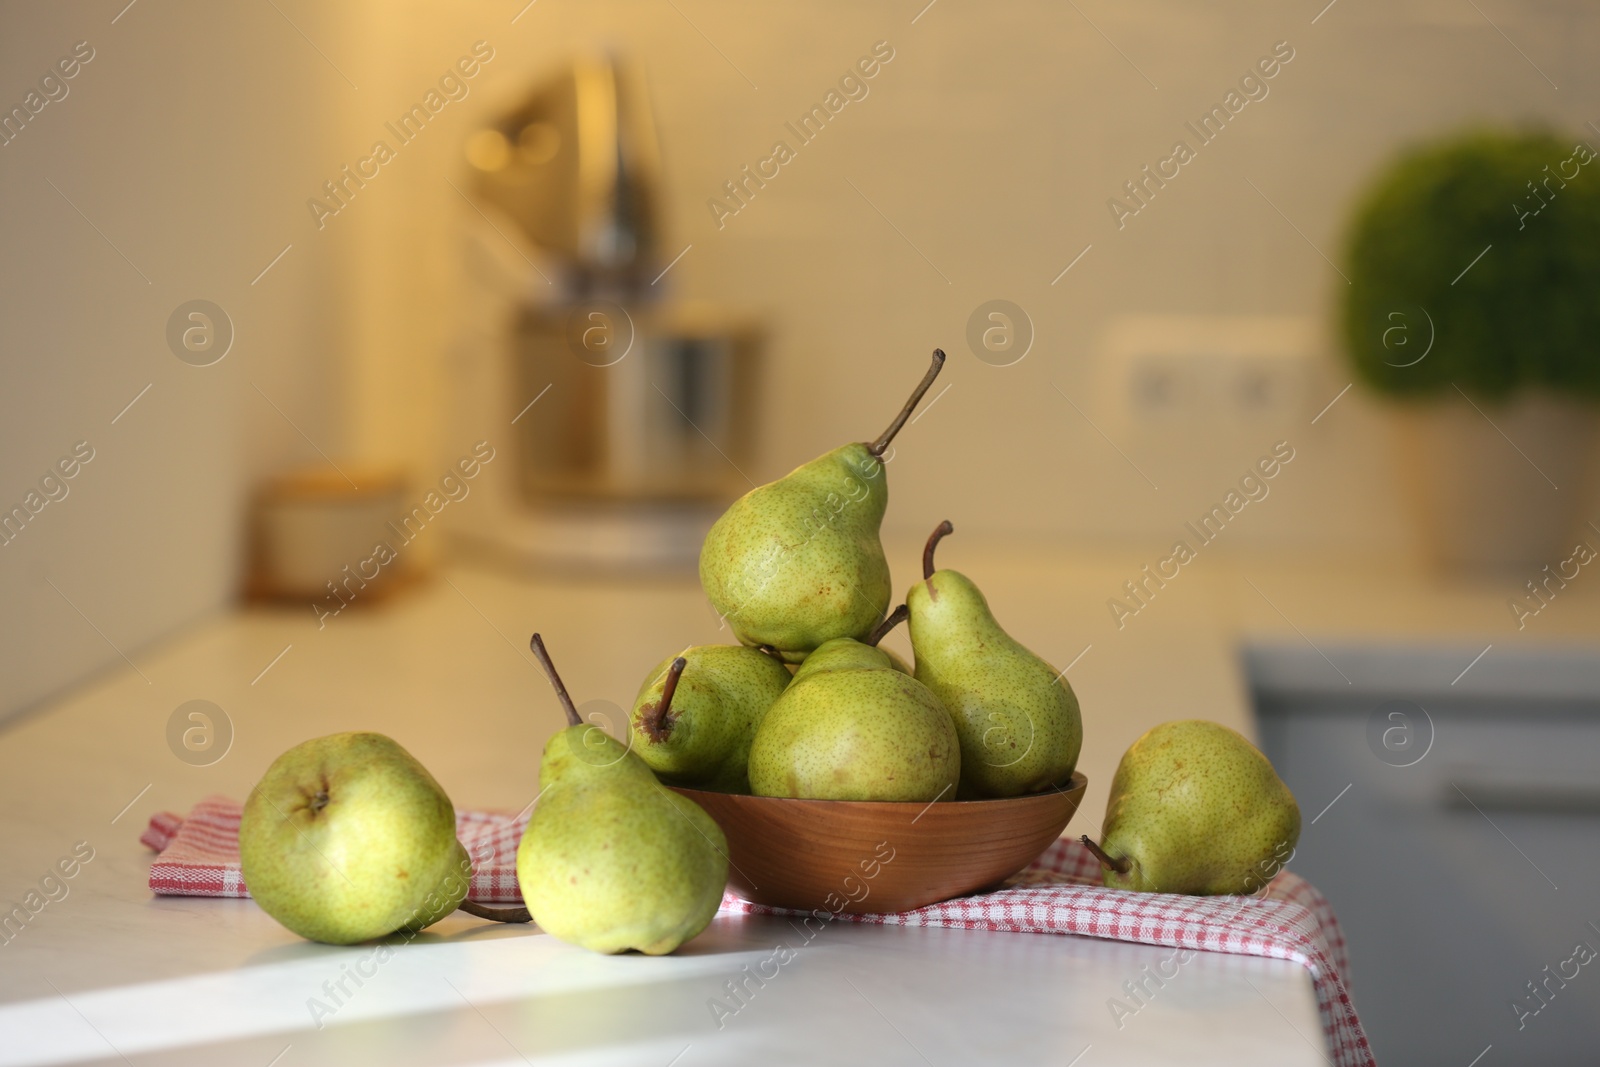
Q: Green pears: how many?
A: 8